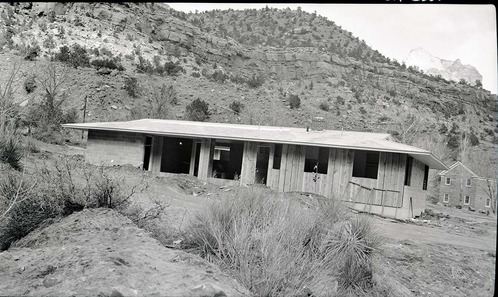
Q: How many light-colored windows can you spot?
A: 5